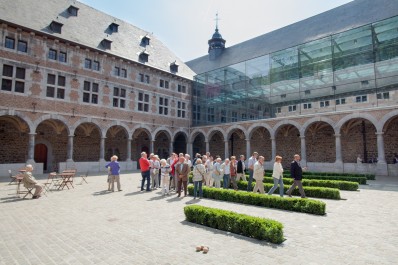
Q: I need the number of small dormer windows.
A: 7